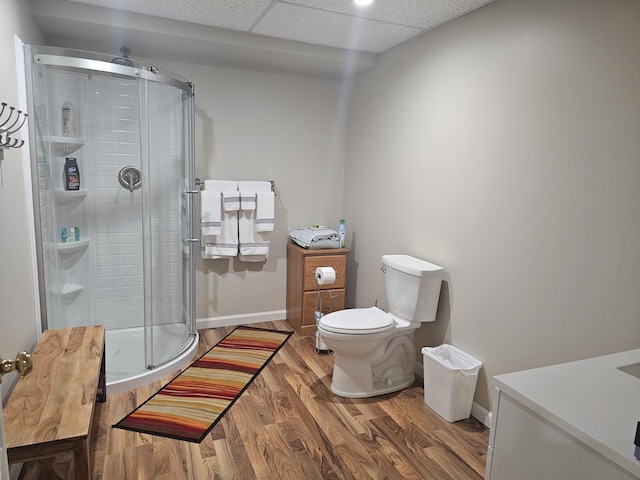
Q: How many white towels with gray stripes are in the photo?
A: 6